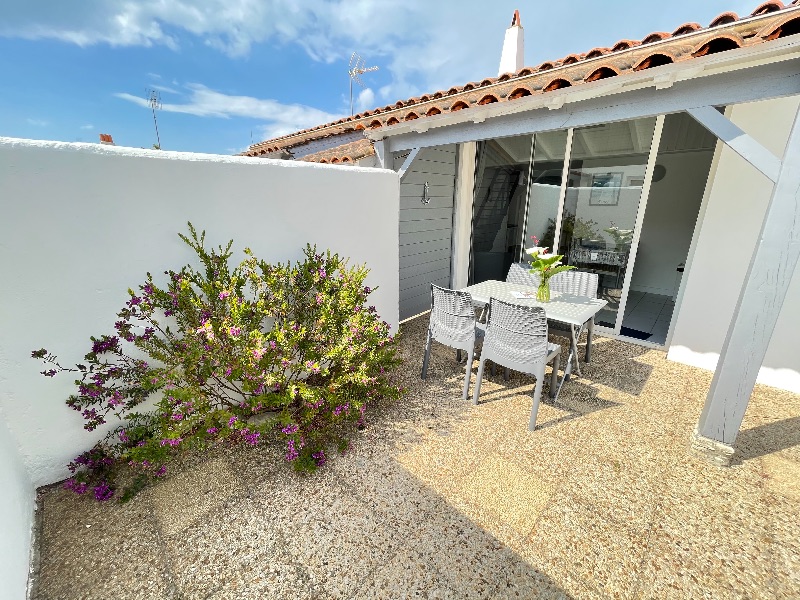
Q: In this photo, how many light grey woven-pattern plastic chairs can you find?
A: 4